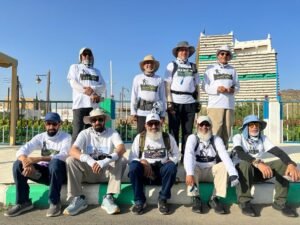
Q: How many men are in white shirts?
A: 9